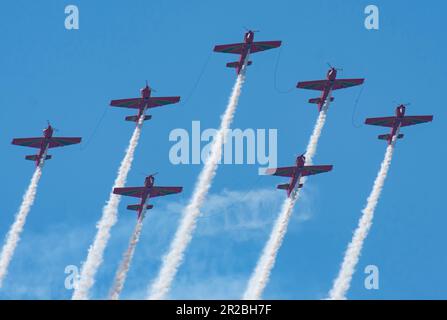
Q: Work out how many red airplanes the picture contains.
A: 7